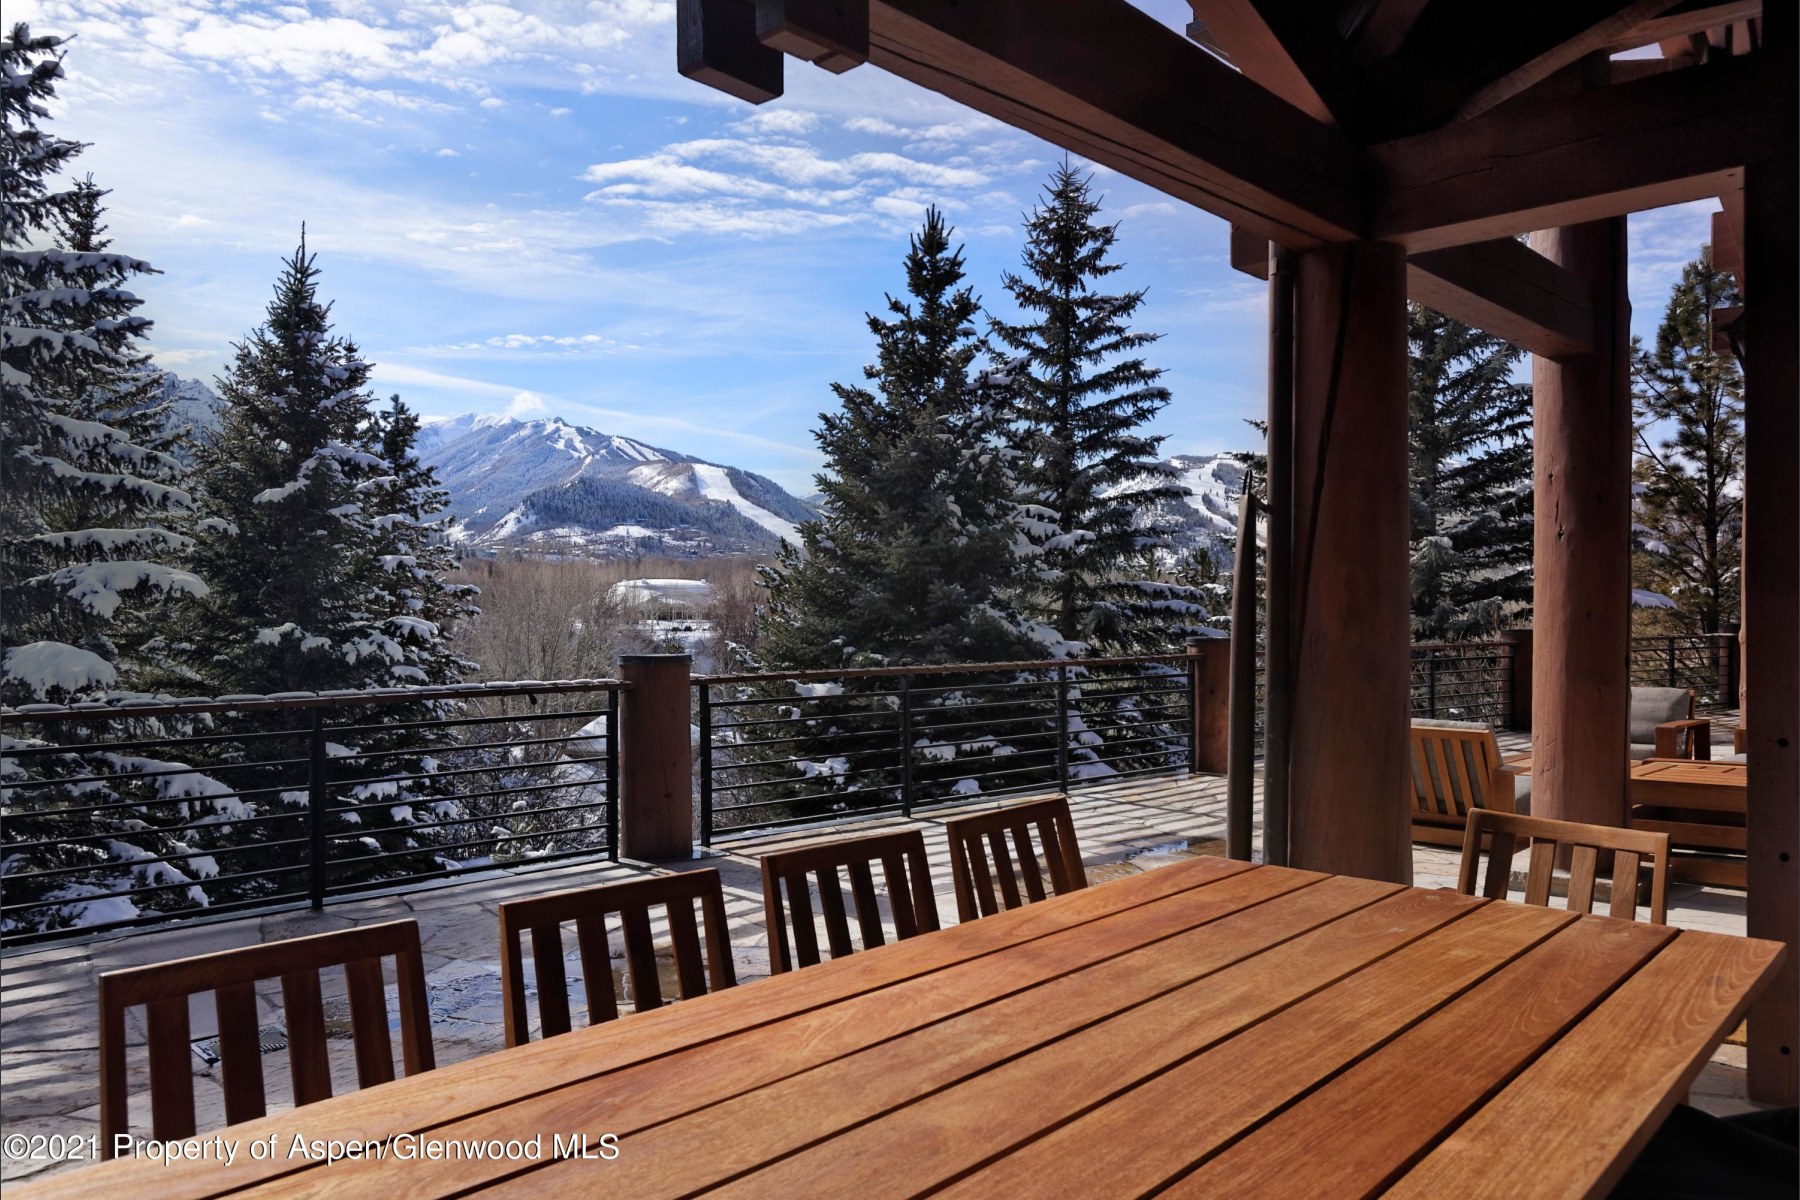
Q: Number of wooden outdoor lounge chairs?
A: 2